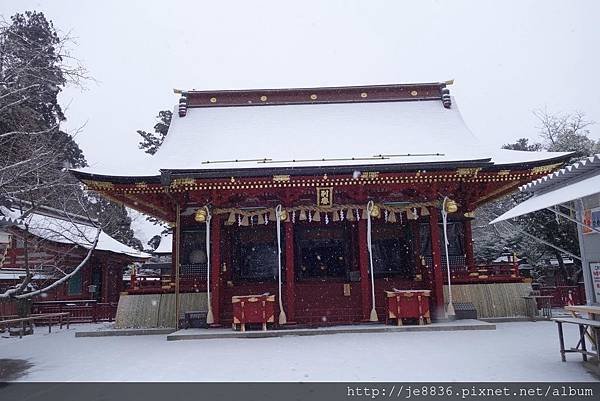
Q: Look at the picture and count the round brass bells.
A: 4